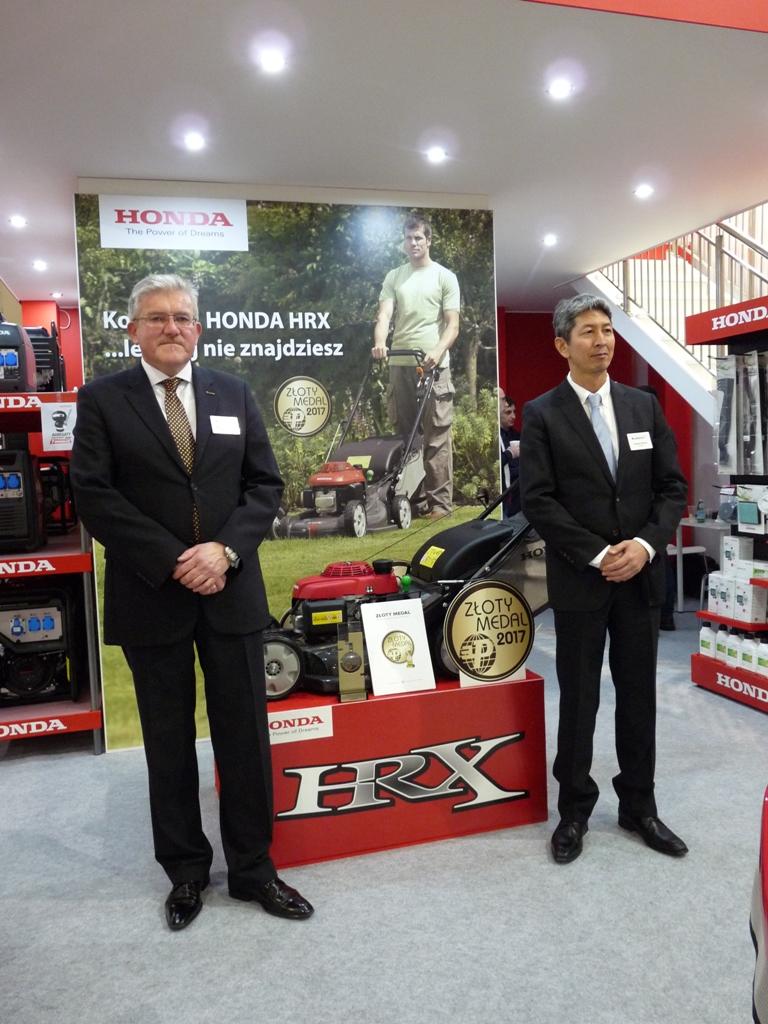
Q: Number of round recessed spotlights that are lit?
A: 9